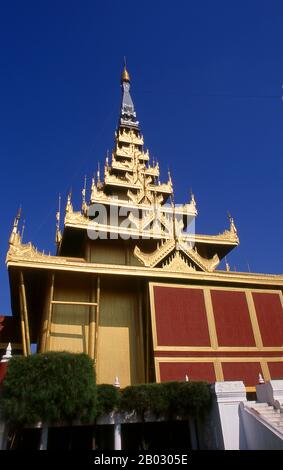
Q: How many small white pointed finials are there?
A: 4